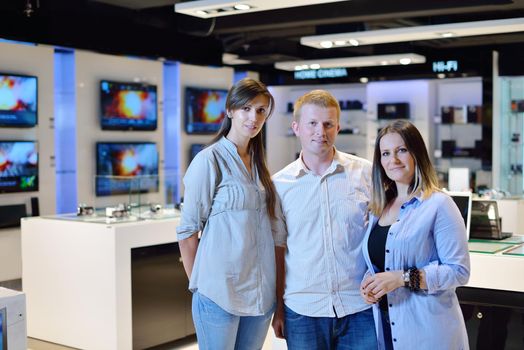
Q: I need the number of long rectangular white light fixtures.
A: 3